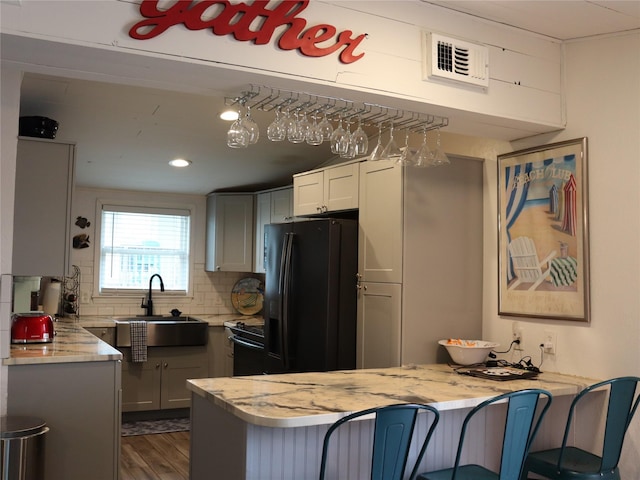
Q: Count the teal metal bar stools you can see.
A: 3